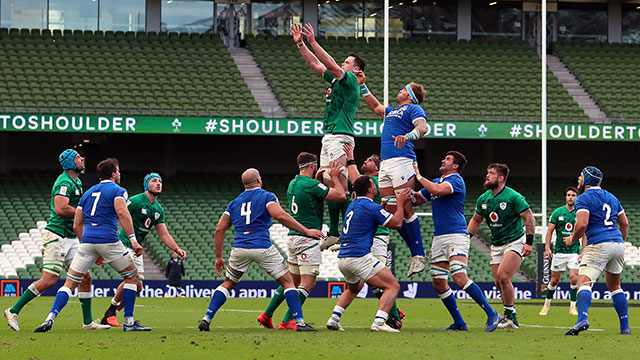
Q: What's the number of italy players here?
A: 6